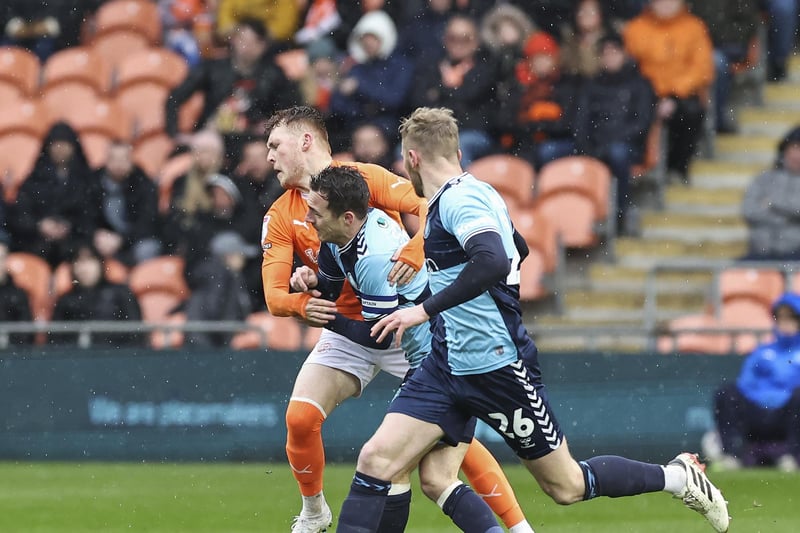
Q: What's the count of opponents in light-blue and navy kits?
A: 2